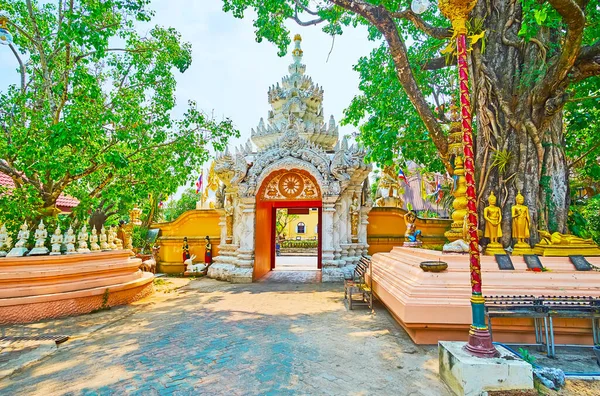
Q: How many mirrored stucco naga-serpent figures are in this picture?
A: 2